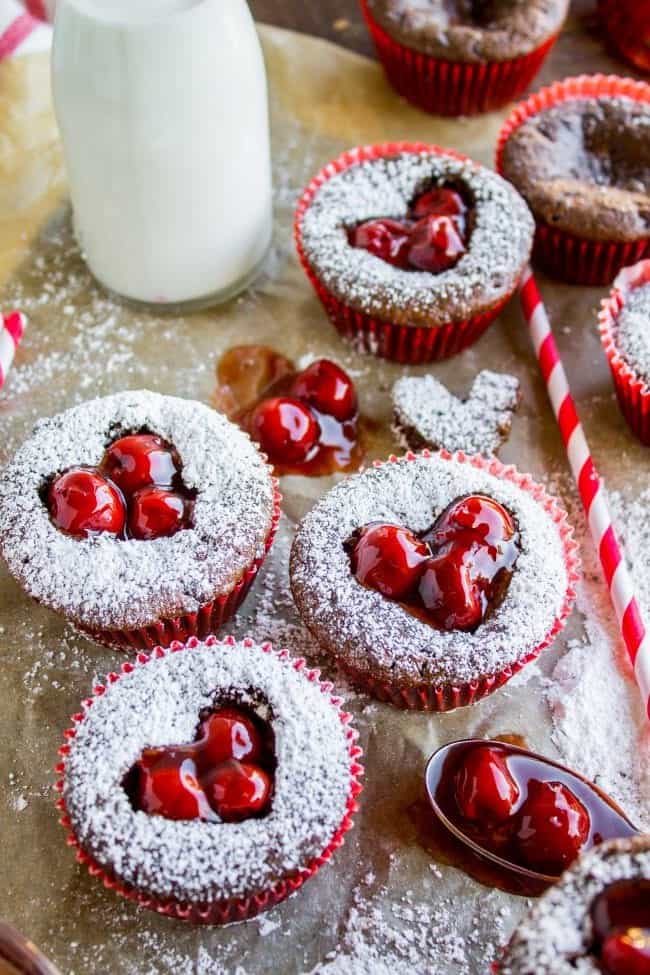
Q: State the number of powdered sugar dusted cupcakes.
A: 6